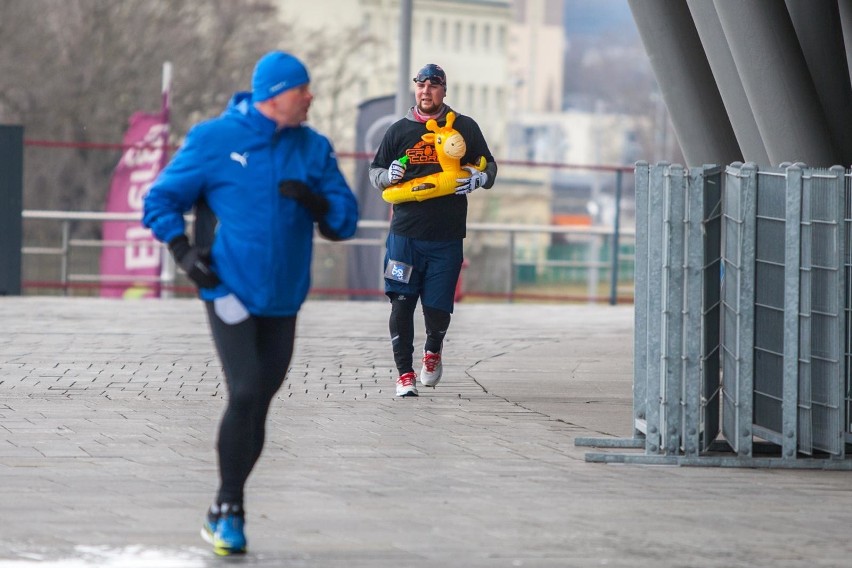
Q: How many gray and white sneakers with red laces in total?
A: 2